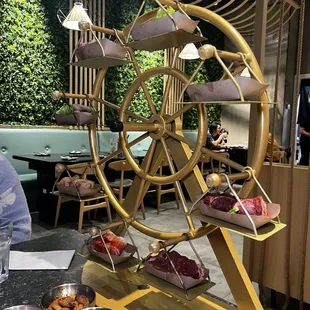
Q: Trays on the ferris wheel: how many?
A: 8